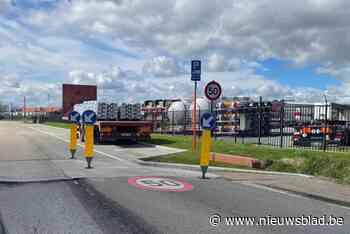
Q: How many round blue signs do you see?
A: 3